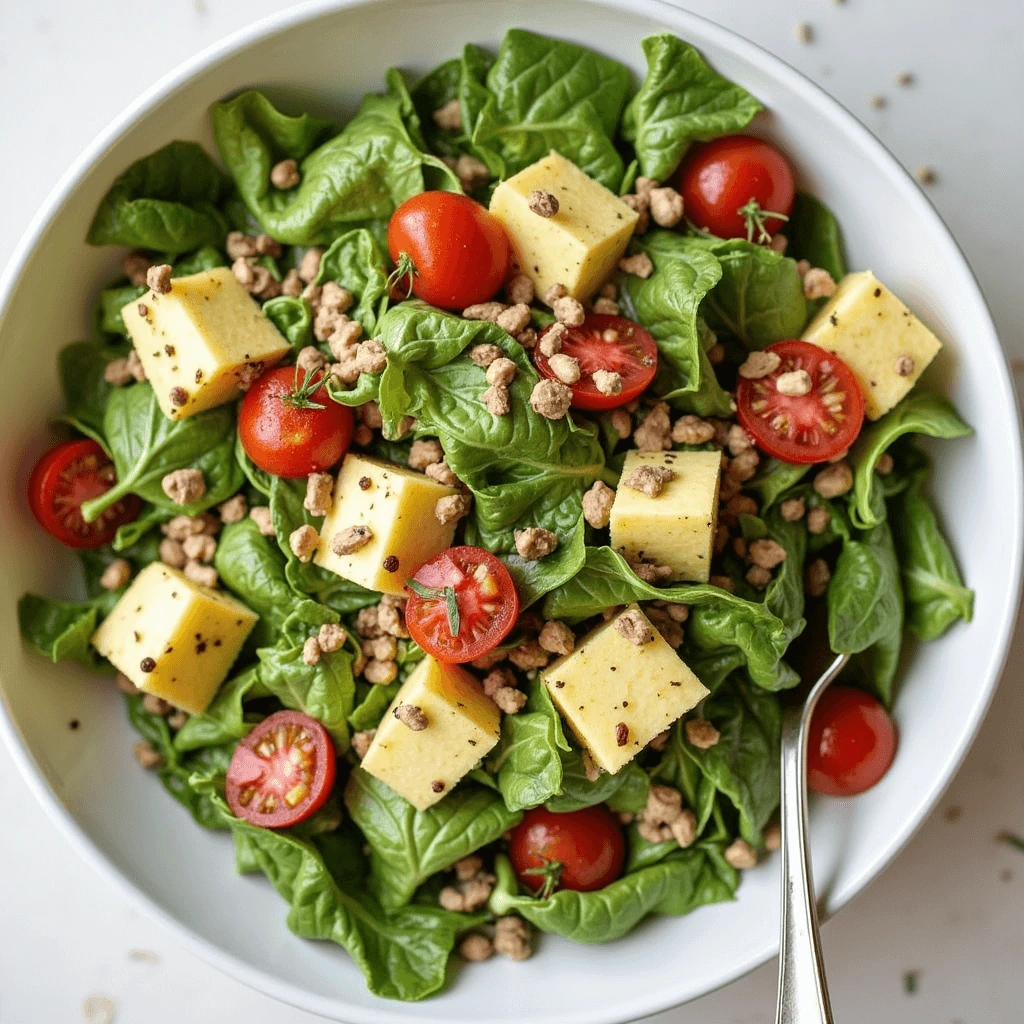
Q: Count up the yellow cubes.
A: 8